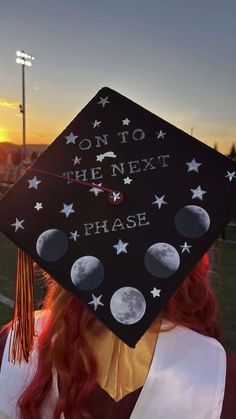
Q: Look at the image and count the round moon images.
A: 5